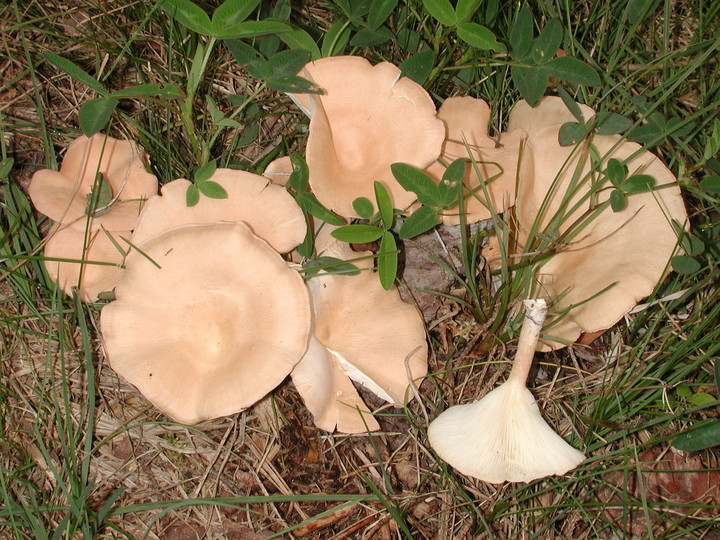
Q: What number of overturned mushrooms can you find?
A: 1